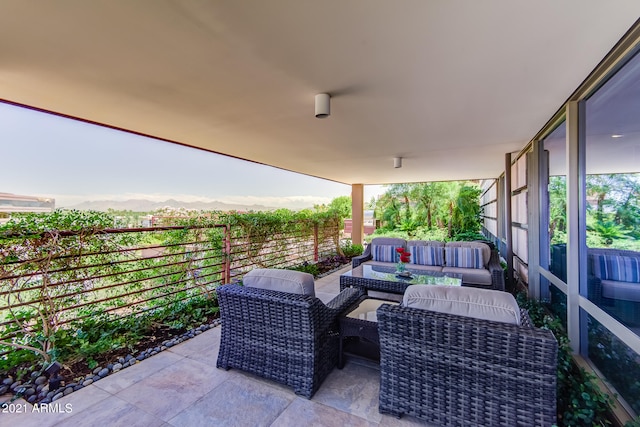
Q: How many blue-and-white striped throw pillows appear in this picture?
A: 3